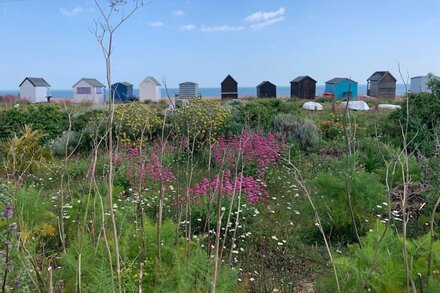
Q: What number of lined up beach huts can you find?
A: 11